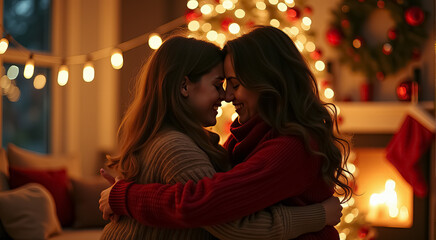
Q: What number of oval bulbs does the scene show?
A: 6